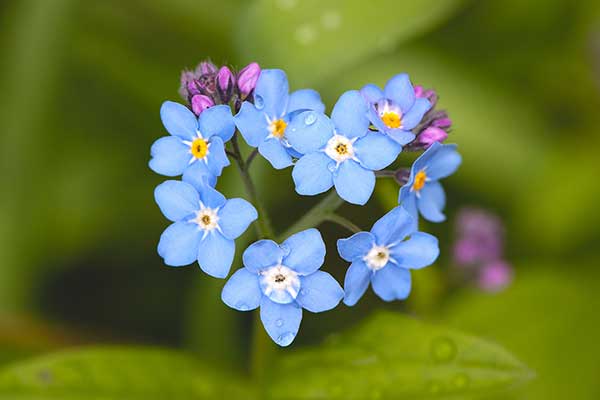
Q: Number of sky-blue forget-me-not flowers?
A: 8